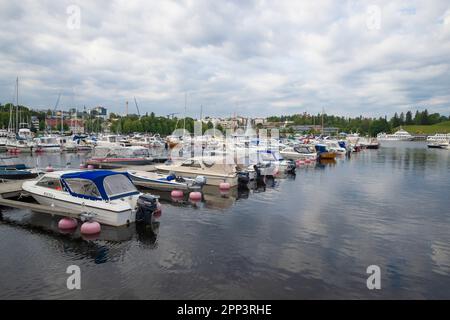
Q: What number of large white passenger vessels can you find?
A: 2